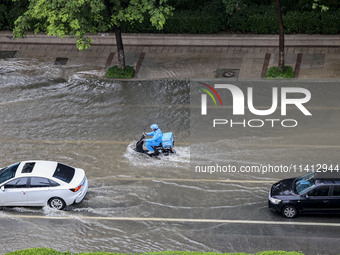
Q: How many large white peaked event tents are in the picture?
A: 0